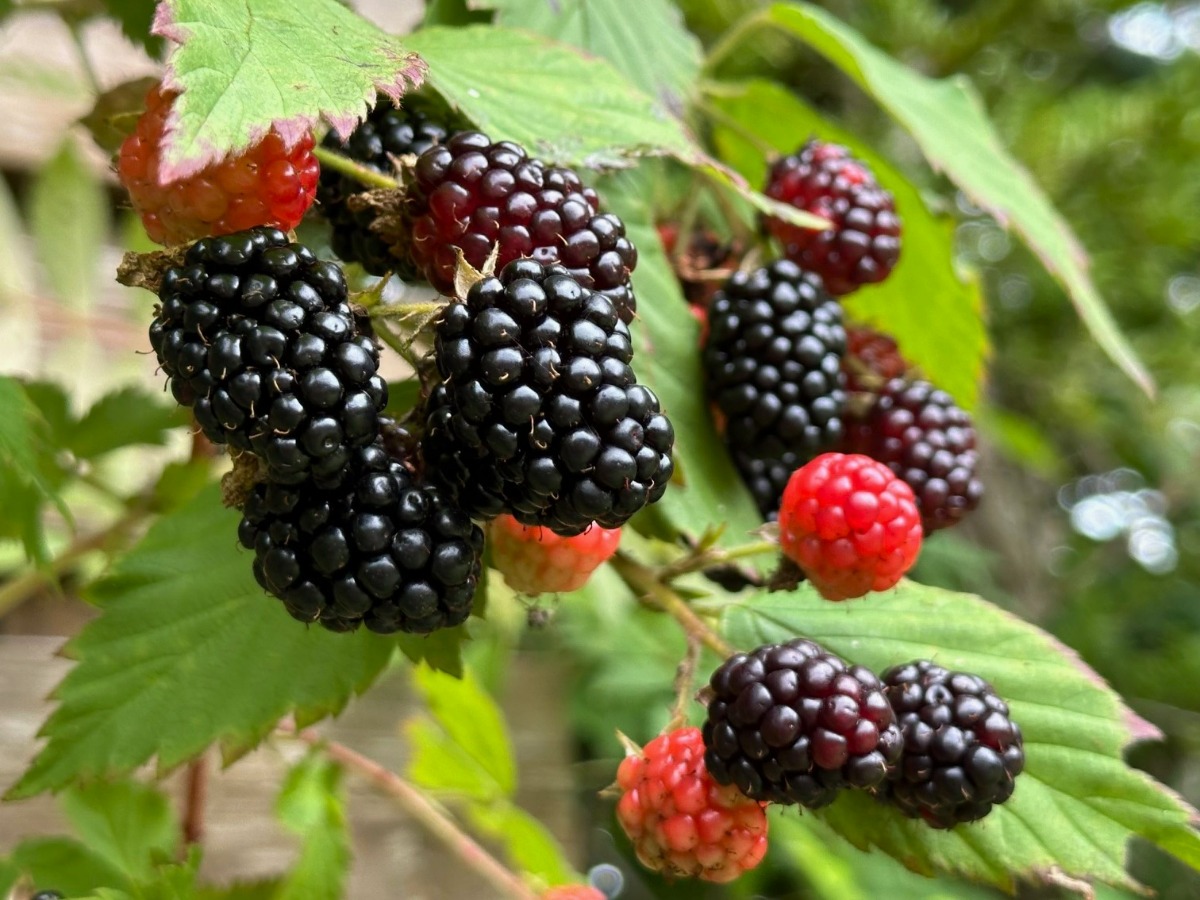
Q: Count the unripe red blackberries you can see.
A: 4